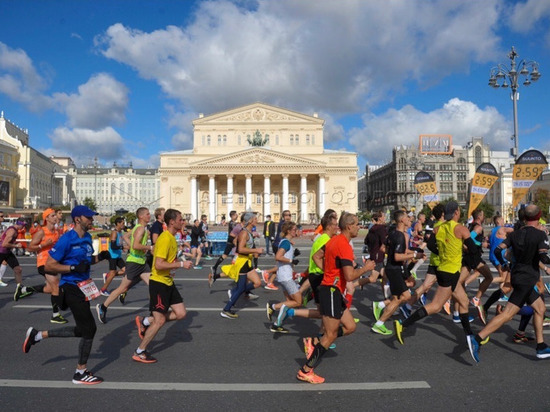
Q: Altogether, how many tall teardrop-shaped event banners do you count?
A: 3